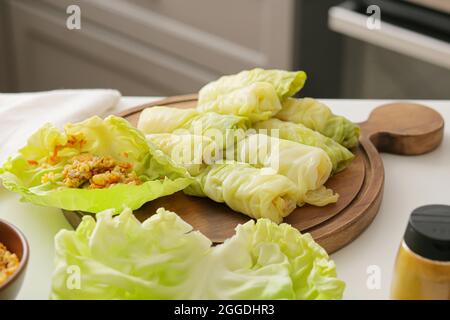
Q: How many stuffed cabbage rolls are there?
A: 8